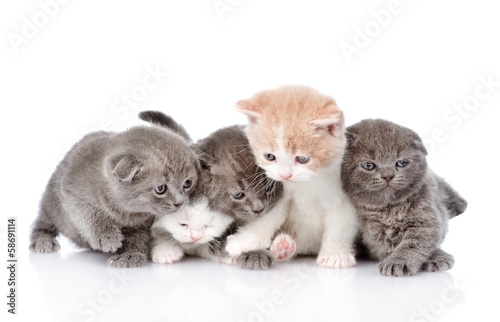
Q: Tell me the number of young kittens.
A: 5